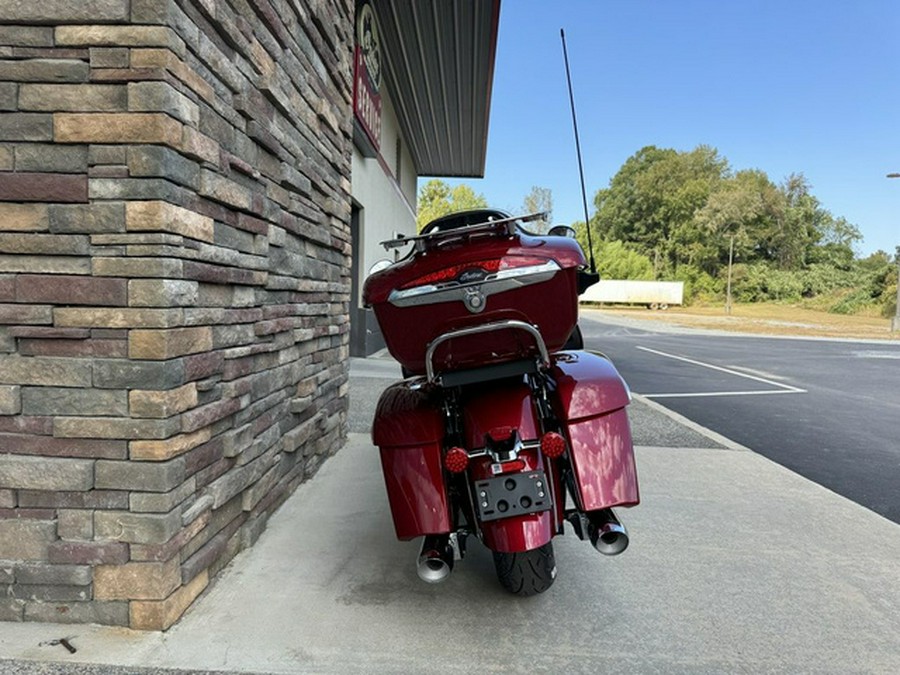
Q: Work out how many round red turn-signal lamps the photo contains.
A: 2